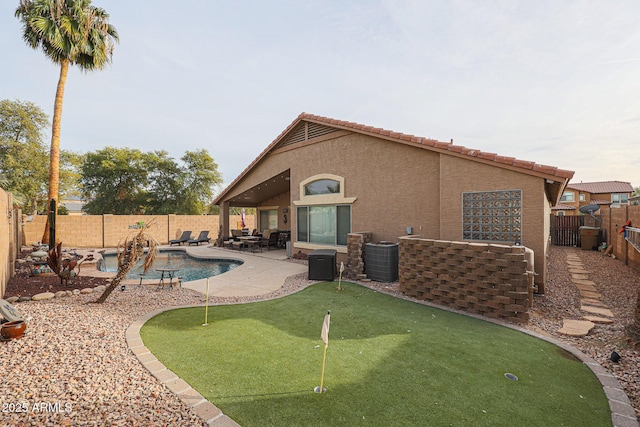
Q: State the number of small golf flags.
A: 3